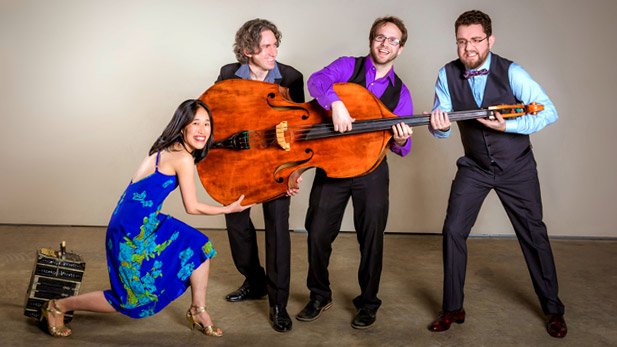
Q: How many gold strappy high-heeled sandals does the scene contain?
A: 2